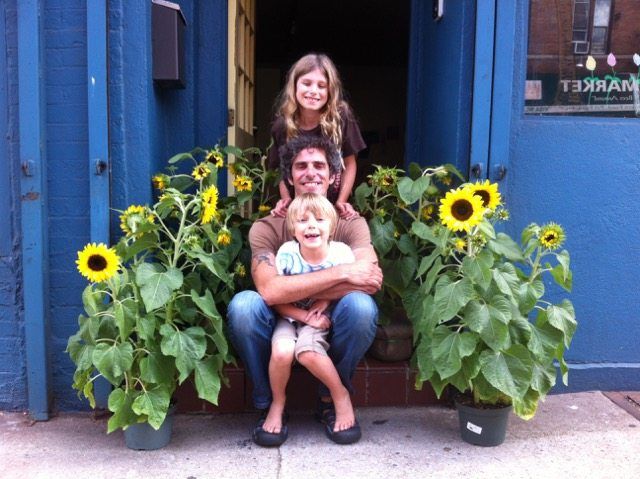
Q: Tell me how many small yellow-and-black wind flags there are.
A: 0